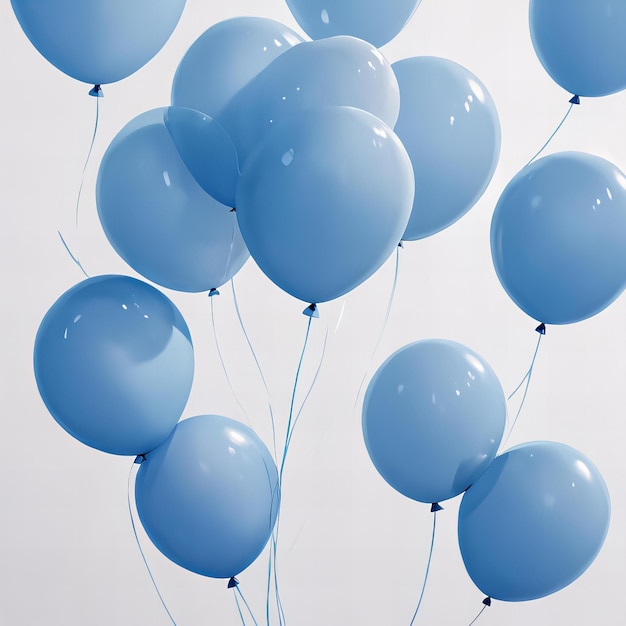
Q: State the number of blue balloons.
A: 13